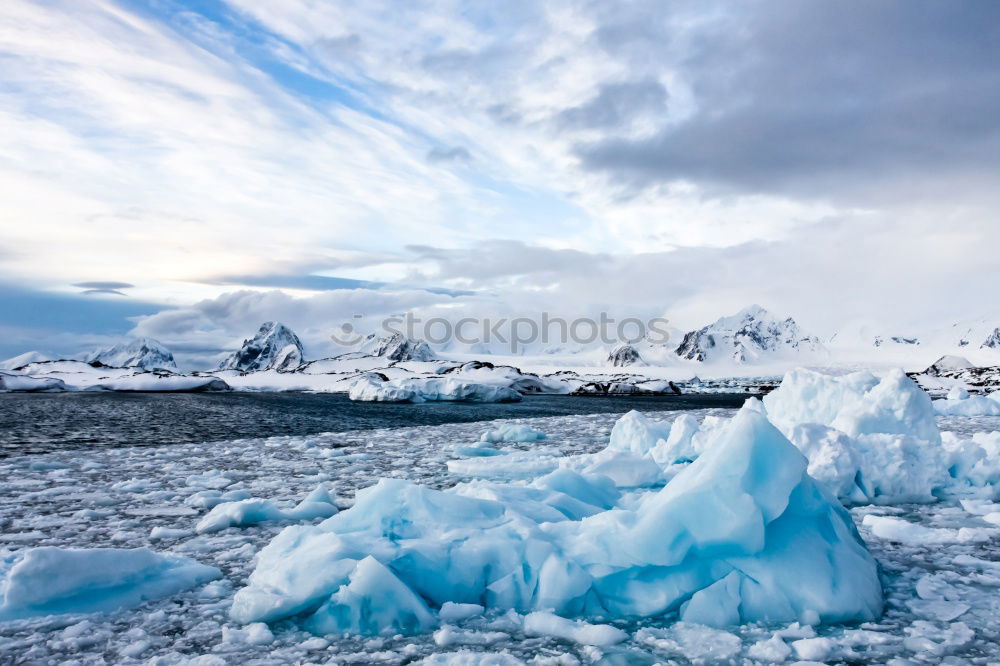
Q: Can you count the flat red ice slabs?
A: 0